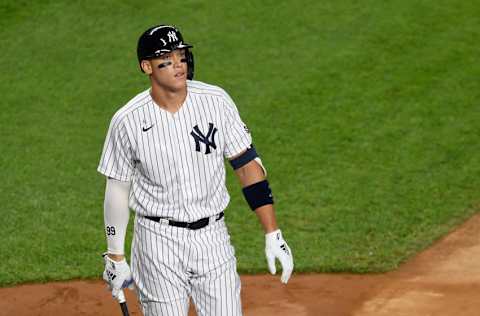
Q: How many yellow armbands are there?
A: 0